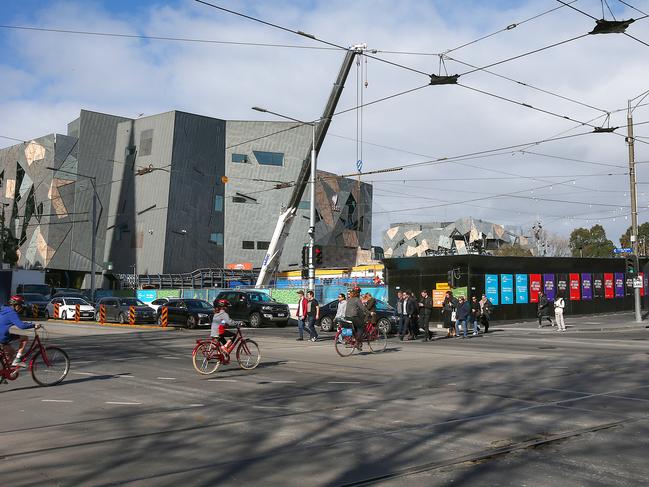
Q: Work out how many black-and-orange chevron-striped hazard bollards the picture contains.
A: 6